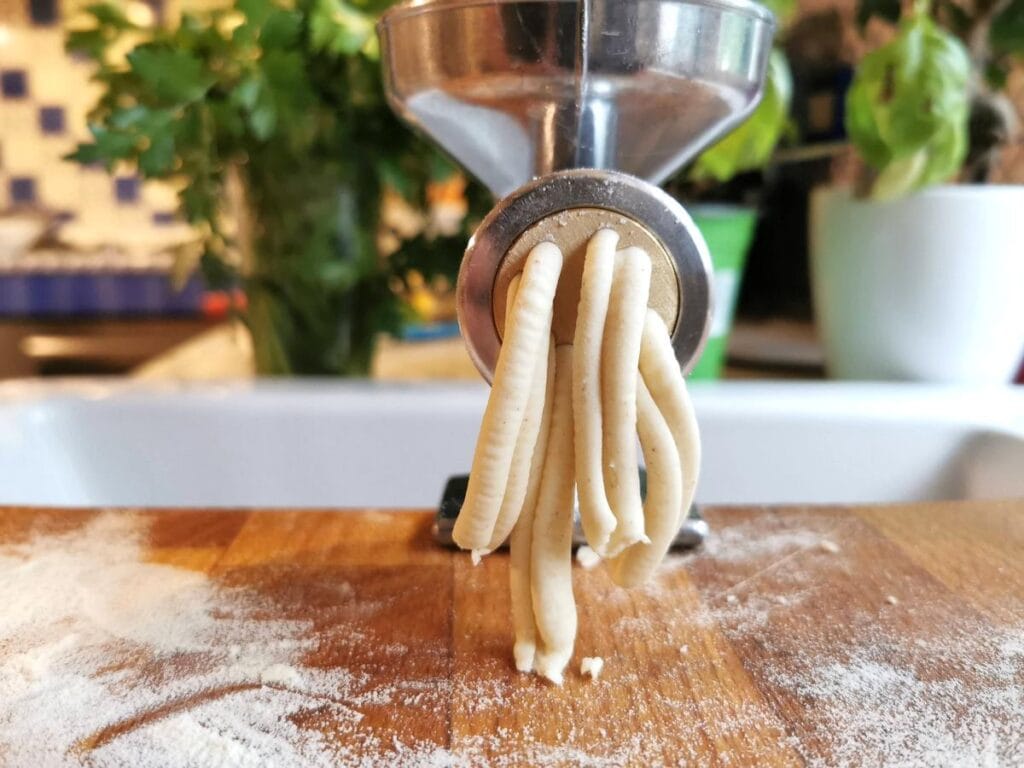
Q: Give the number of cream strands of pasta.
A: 8